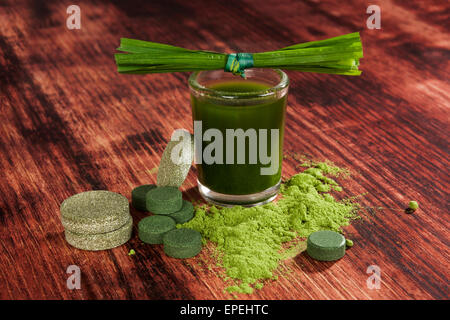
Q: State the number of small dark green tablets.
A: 6